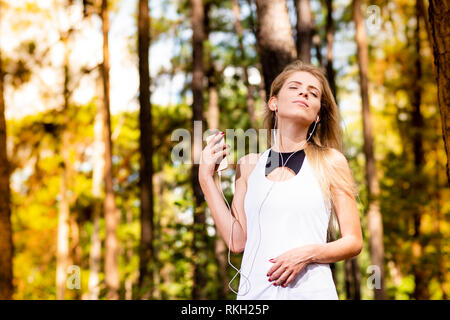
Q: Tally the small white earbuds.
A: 2